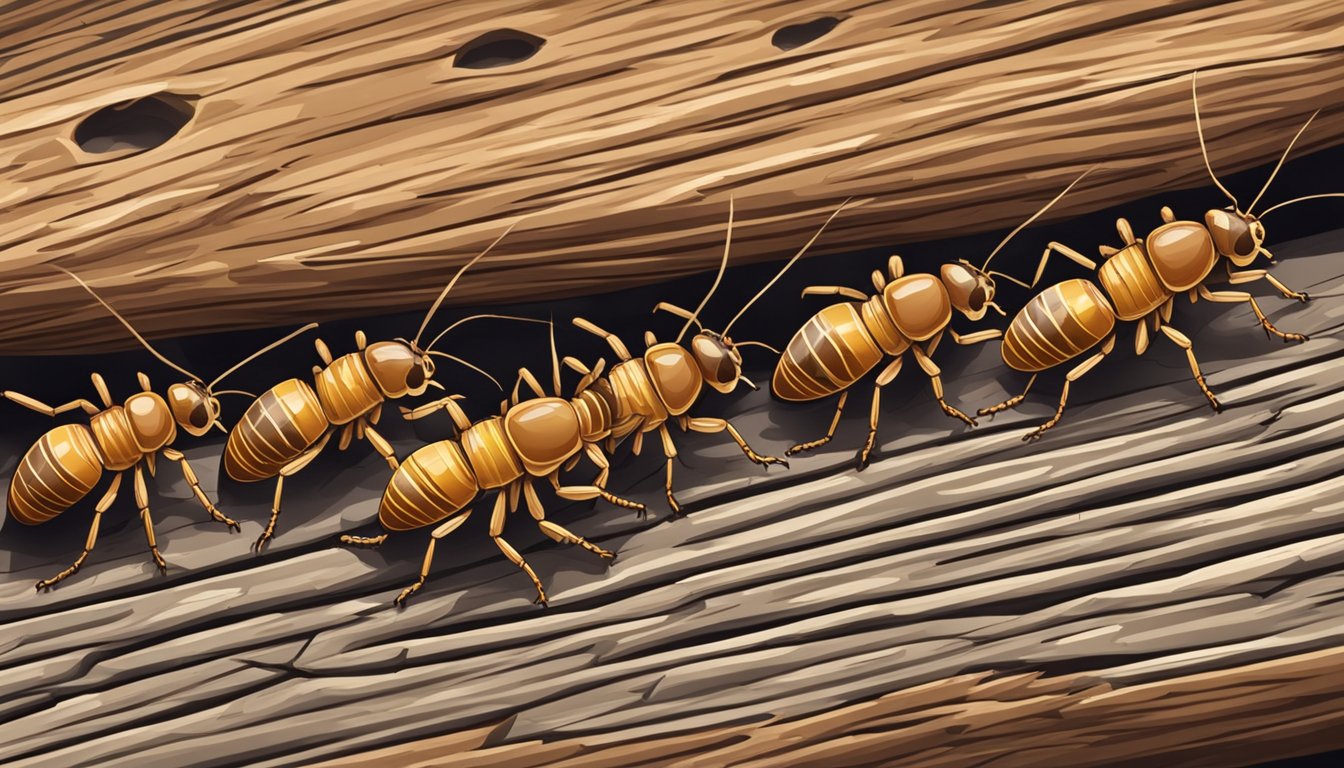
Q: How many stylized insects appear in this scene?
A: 6